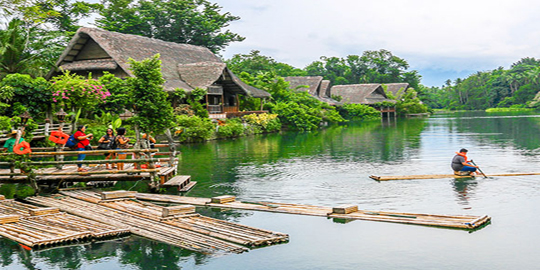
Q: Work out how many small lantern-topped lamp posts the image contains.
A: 2